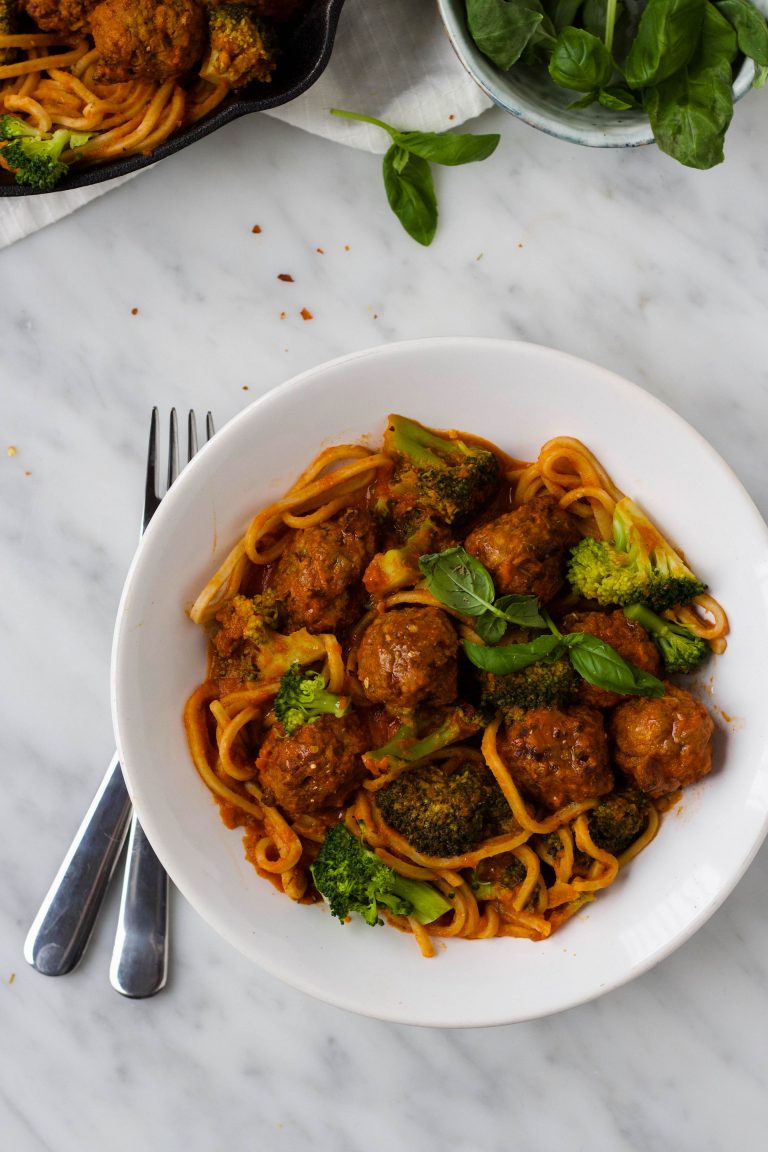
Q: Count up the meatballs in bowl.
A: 7